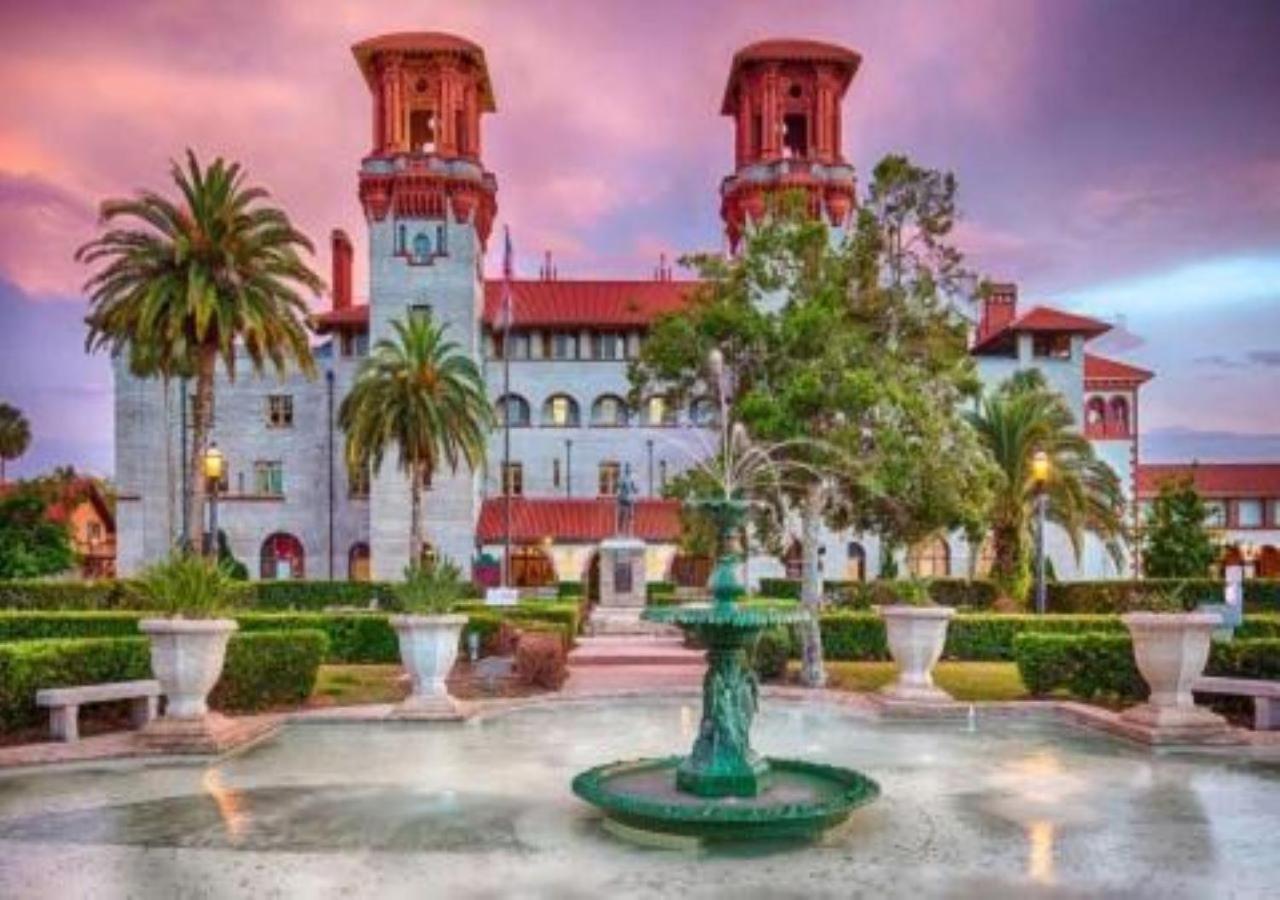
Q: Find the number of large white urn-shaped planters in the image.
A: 4